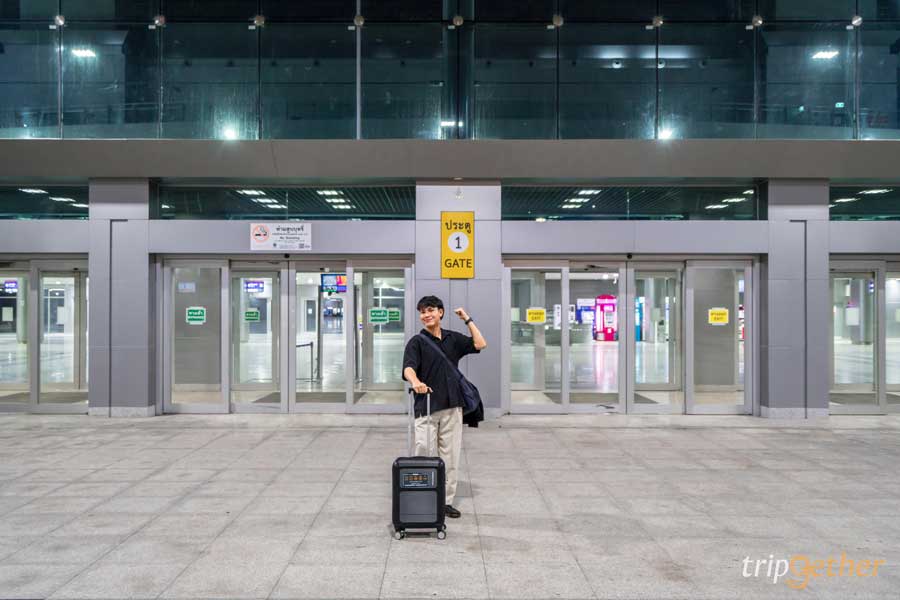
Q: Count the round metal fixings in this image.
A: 9